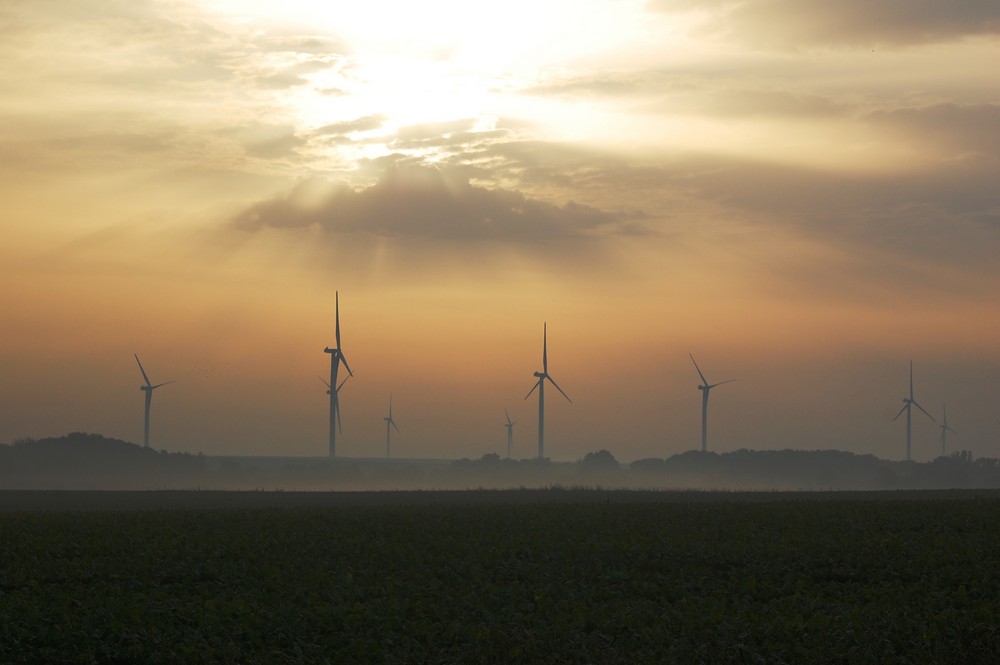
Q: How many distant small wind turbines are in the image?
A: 3